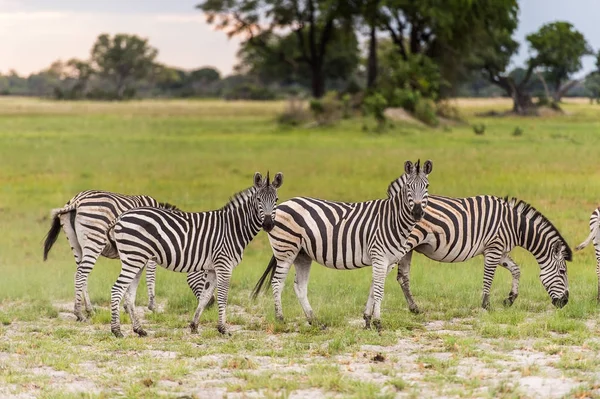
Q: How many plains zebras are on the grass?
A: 5